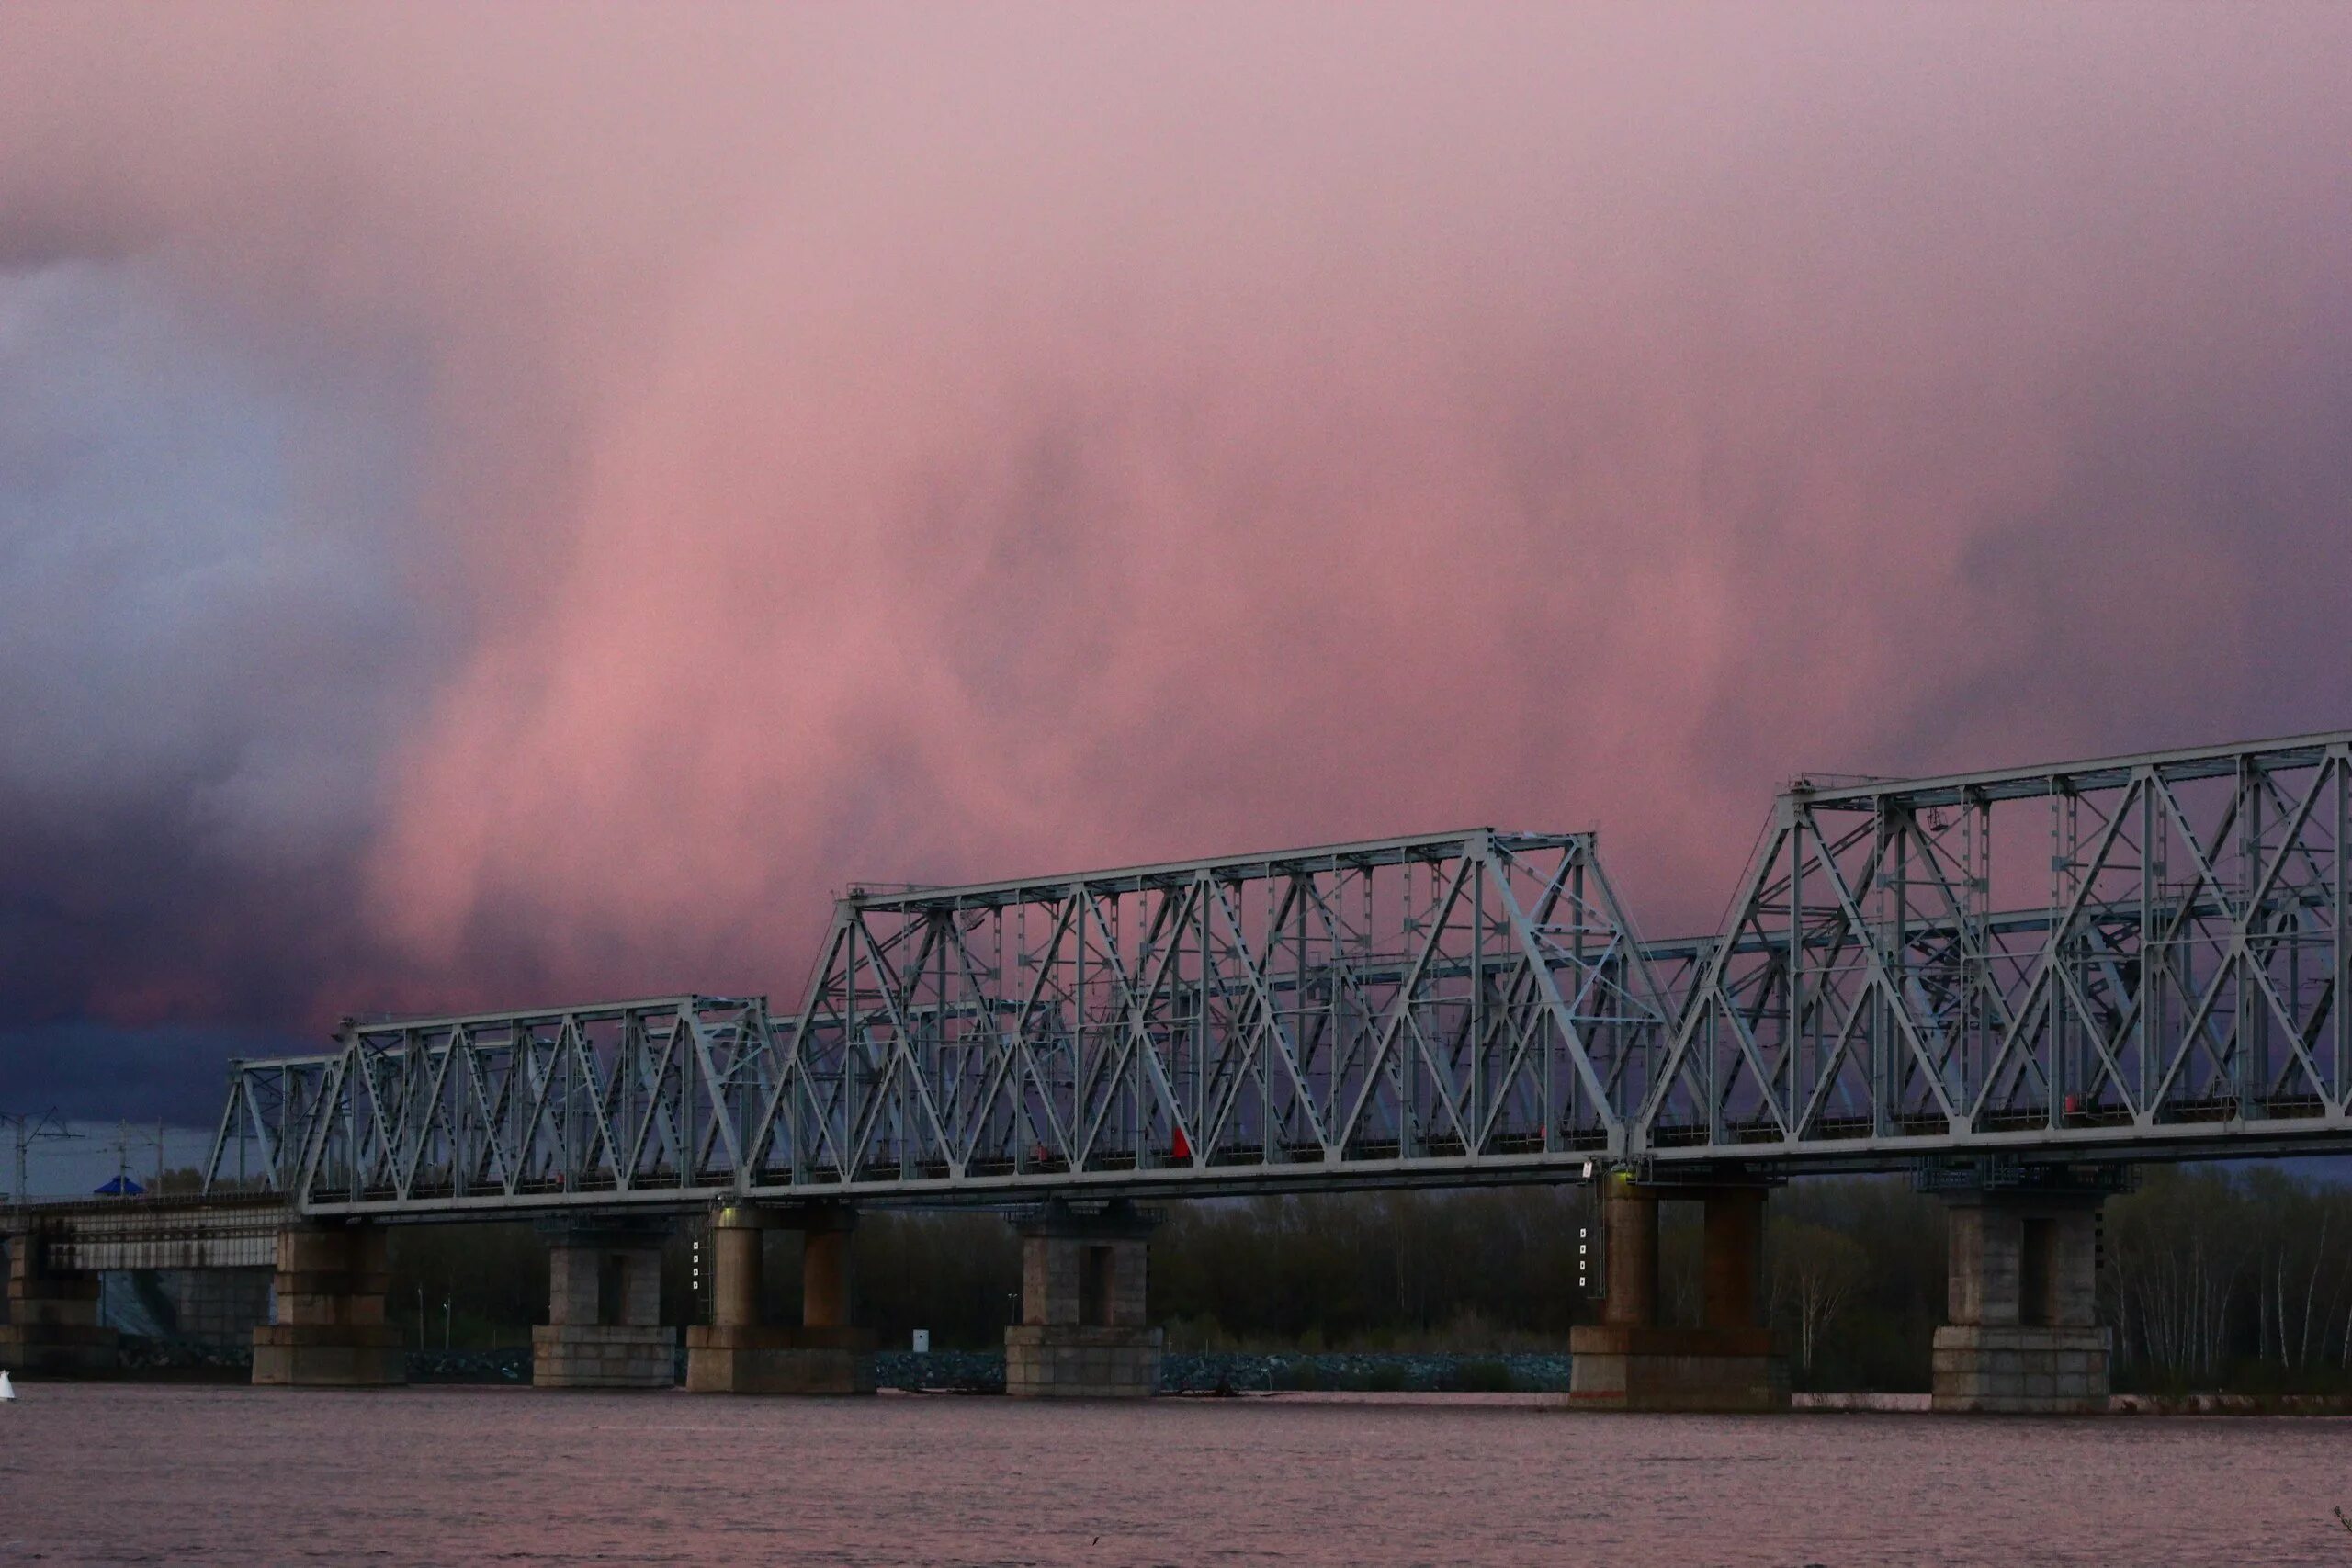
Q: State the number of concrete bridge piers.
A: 7